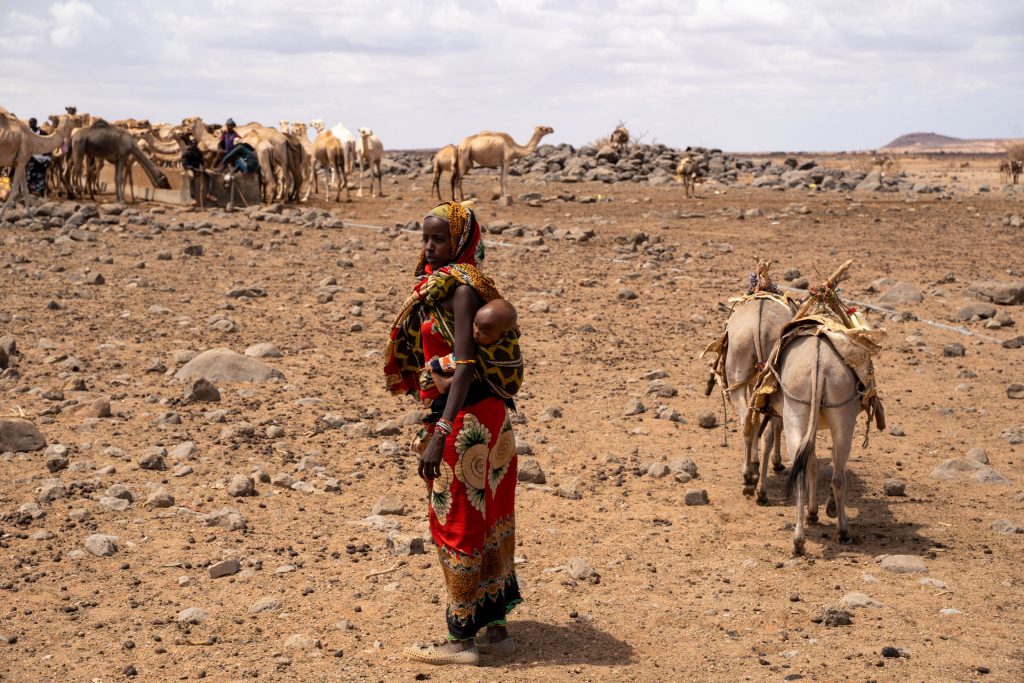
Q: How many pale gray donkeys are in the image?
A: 2